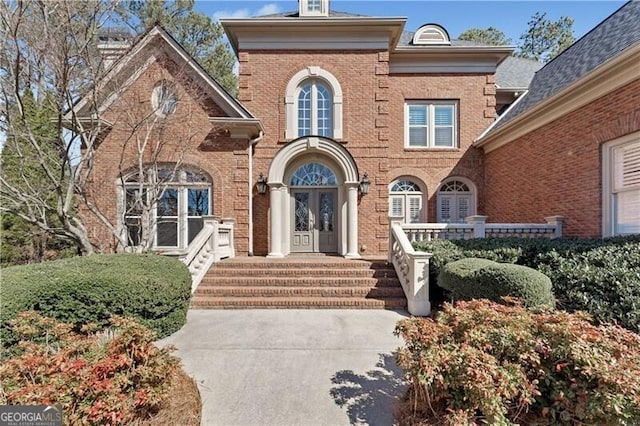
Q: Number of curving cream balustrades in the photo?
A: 2